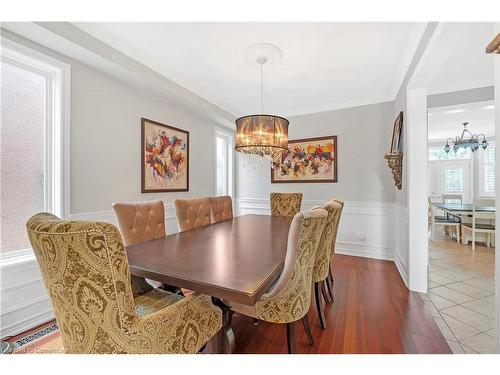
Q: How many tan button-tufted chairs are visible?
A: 3